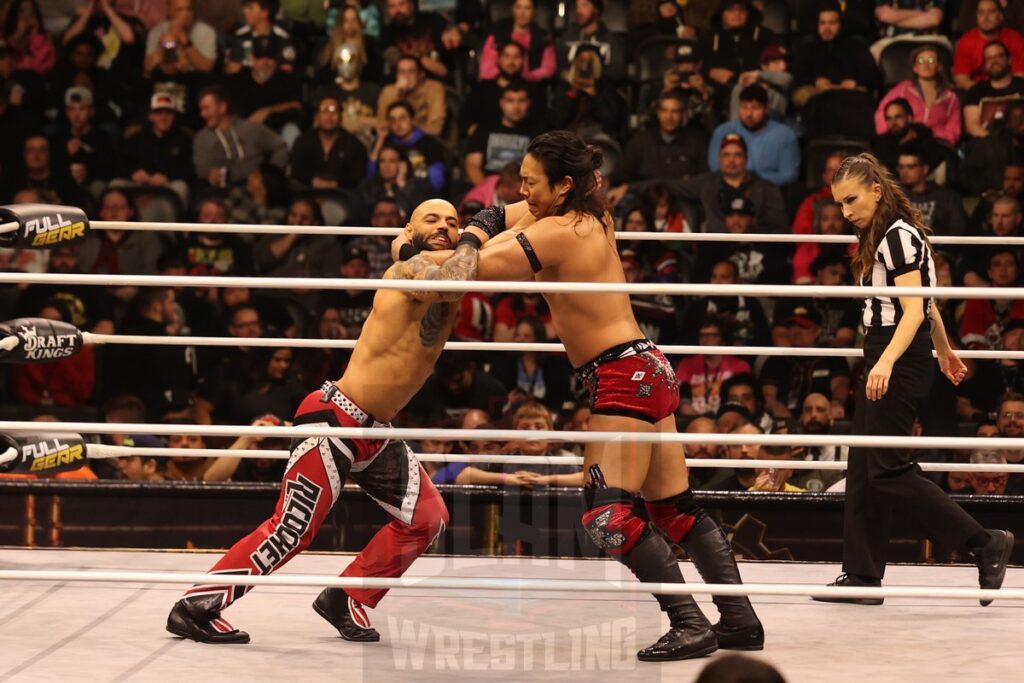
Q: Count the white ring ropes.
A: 6